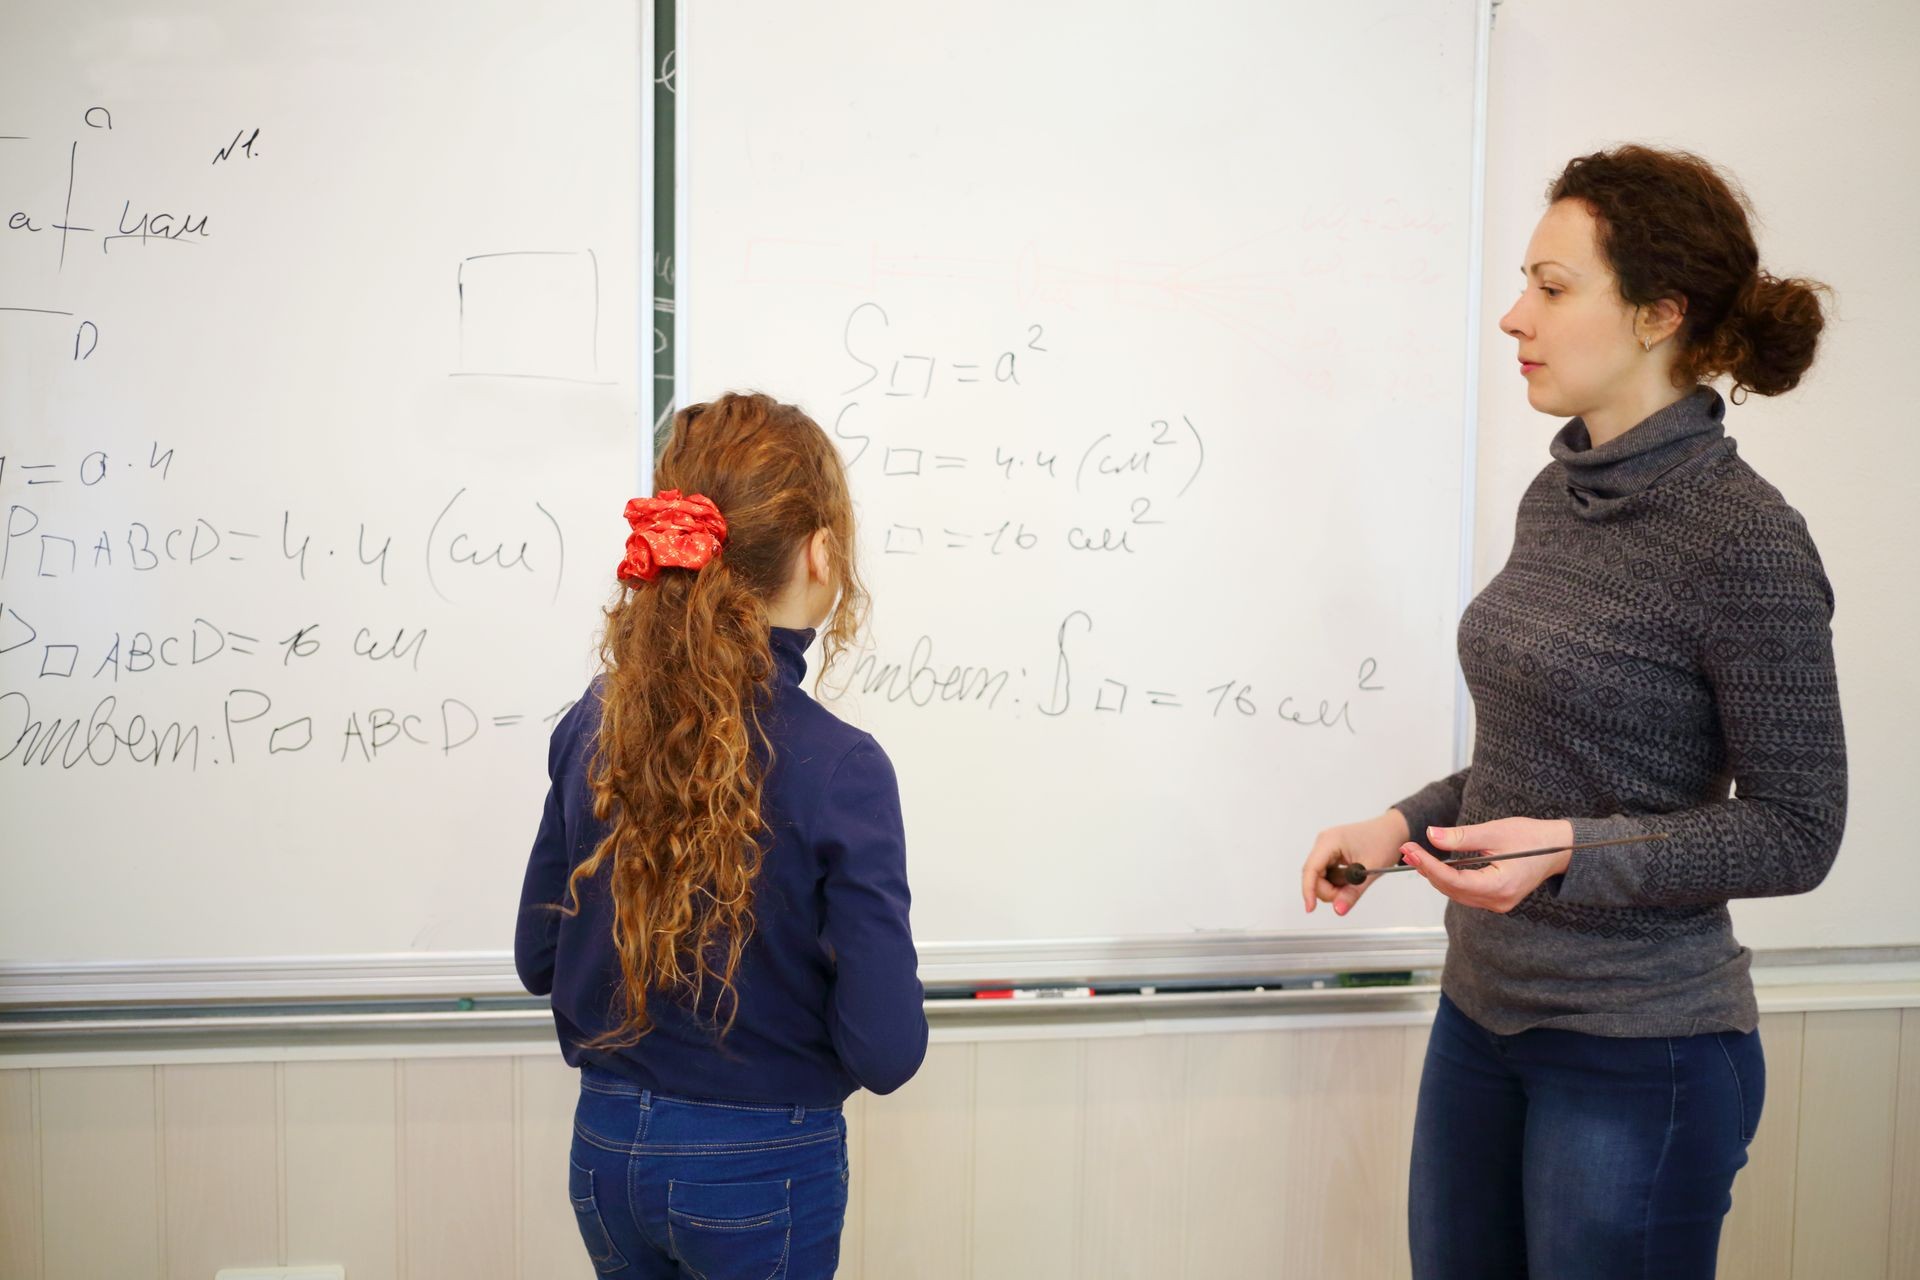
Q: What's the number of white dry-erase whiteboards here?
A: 2